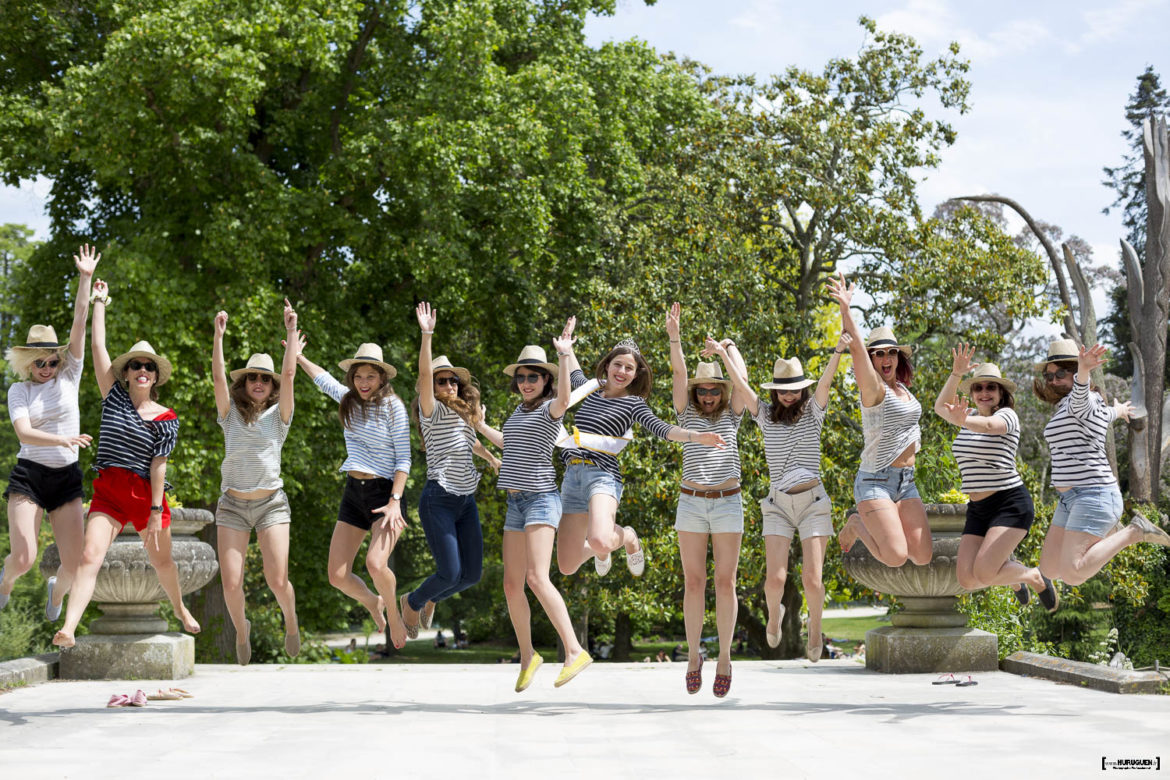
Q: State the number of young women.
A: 12